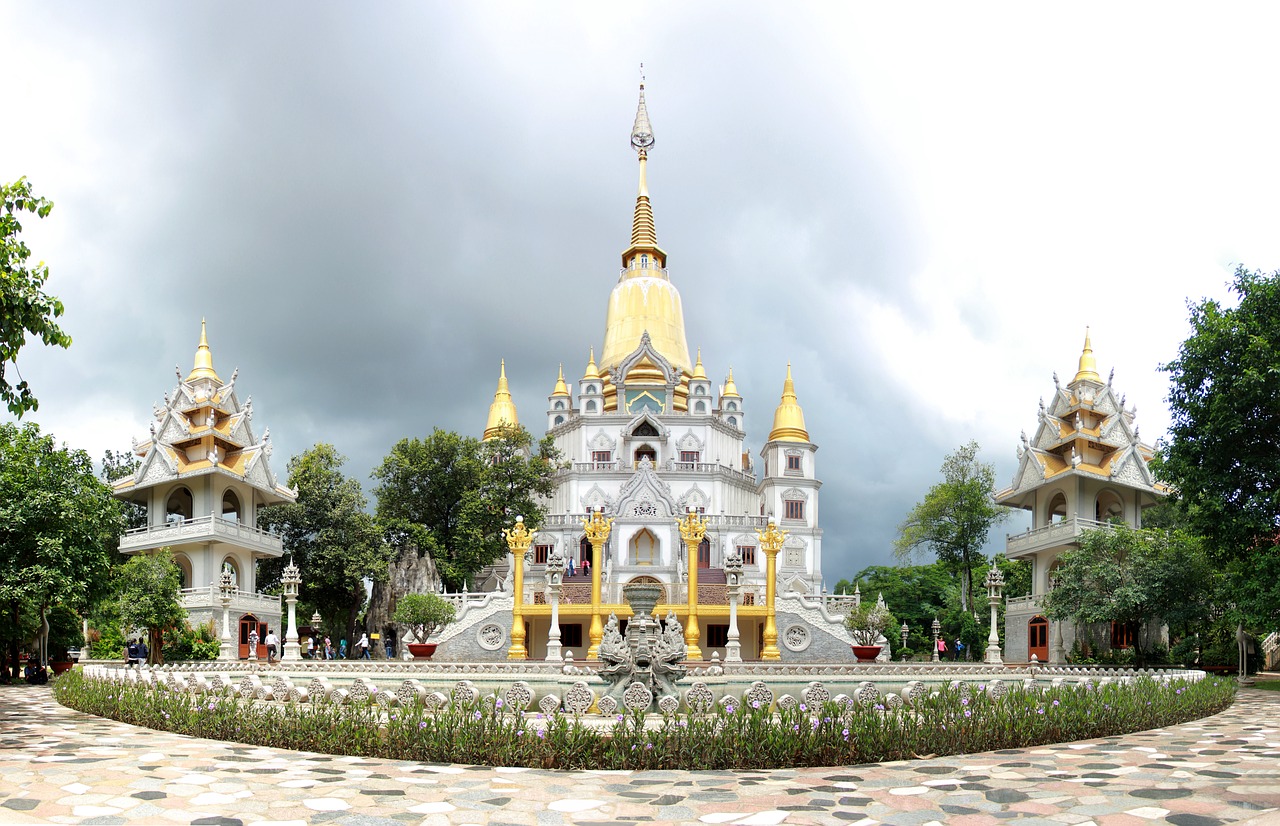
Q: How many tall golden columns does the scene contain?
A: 4